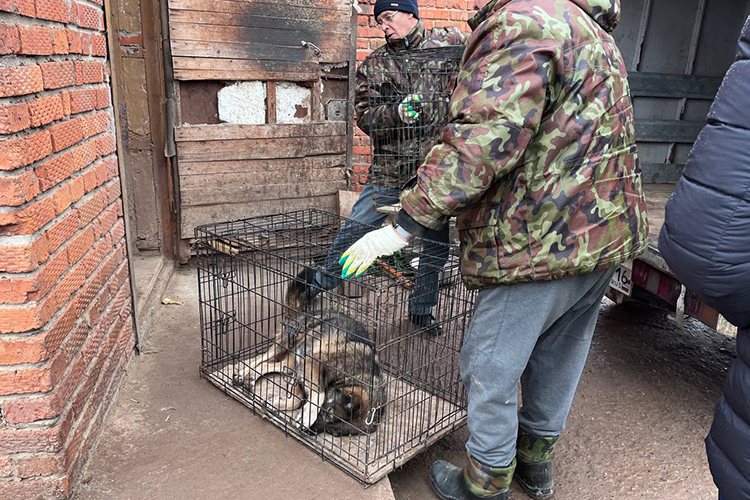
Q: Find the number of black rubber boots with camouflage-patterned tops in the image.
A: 2